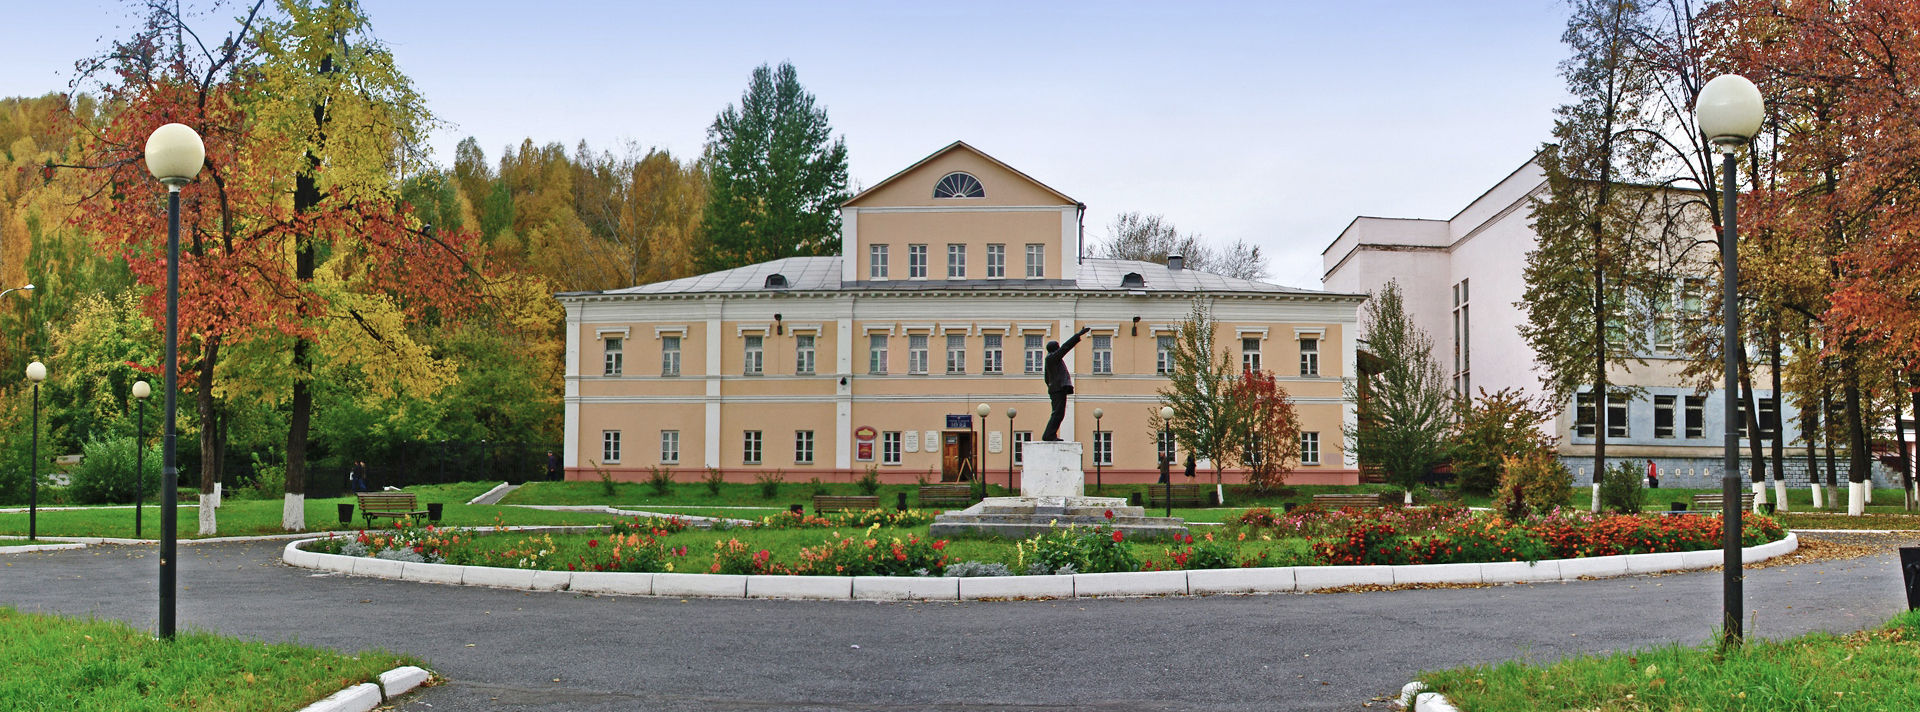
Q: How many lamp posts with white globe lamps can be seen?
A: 8